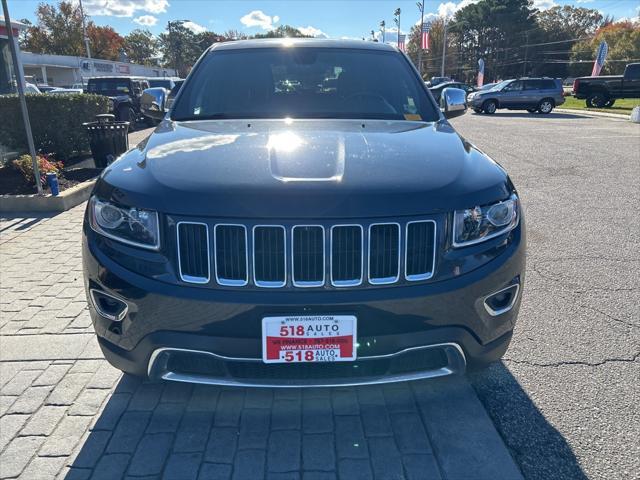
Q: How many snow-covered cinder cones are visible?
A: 0